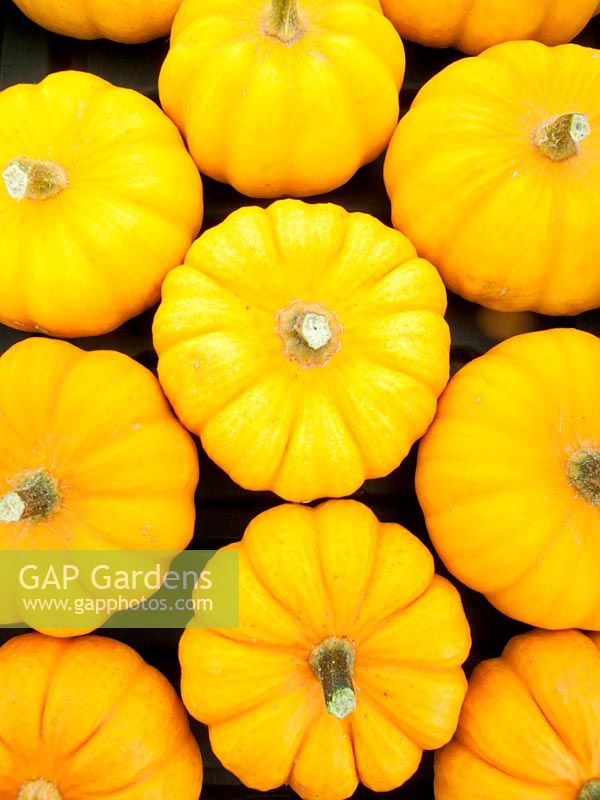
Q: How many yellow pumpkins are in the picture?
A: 11